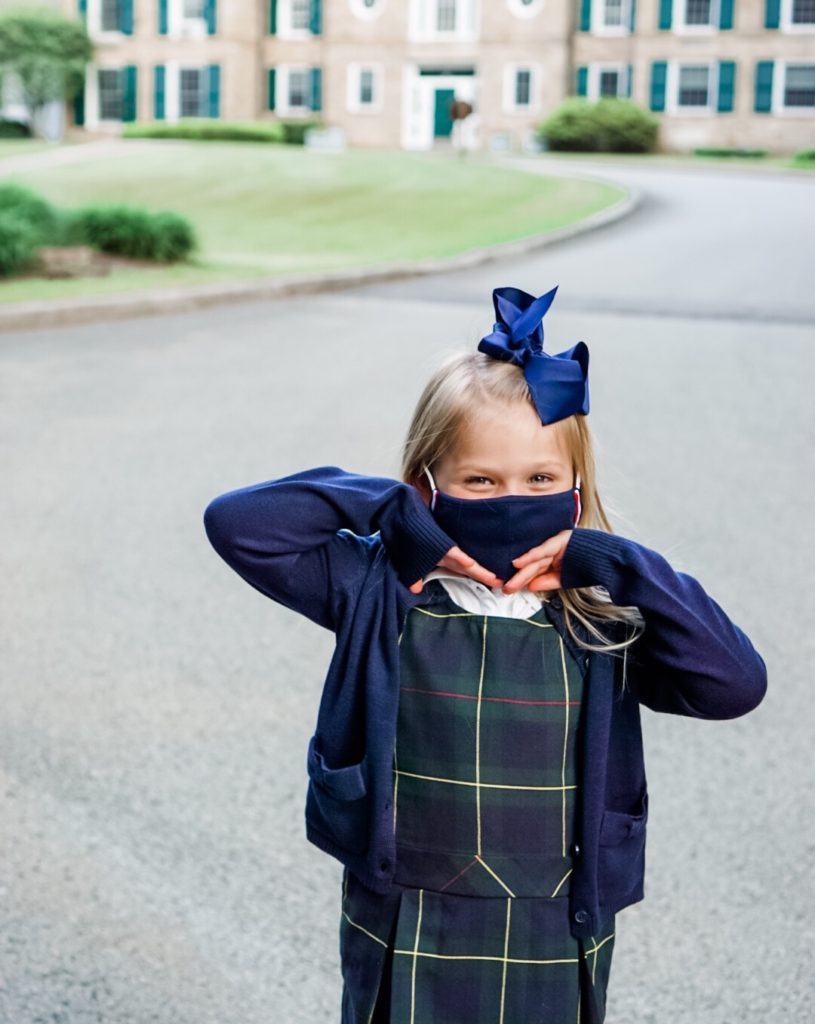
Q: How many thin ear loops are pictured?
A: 2